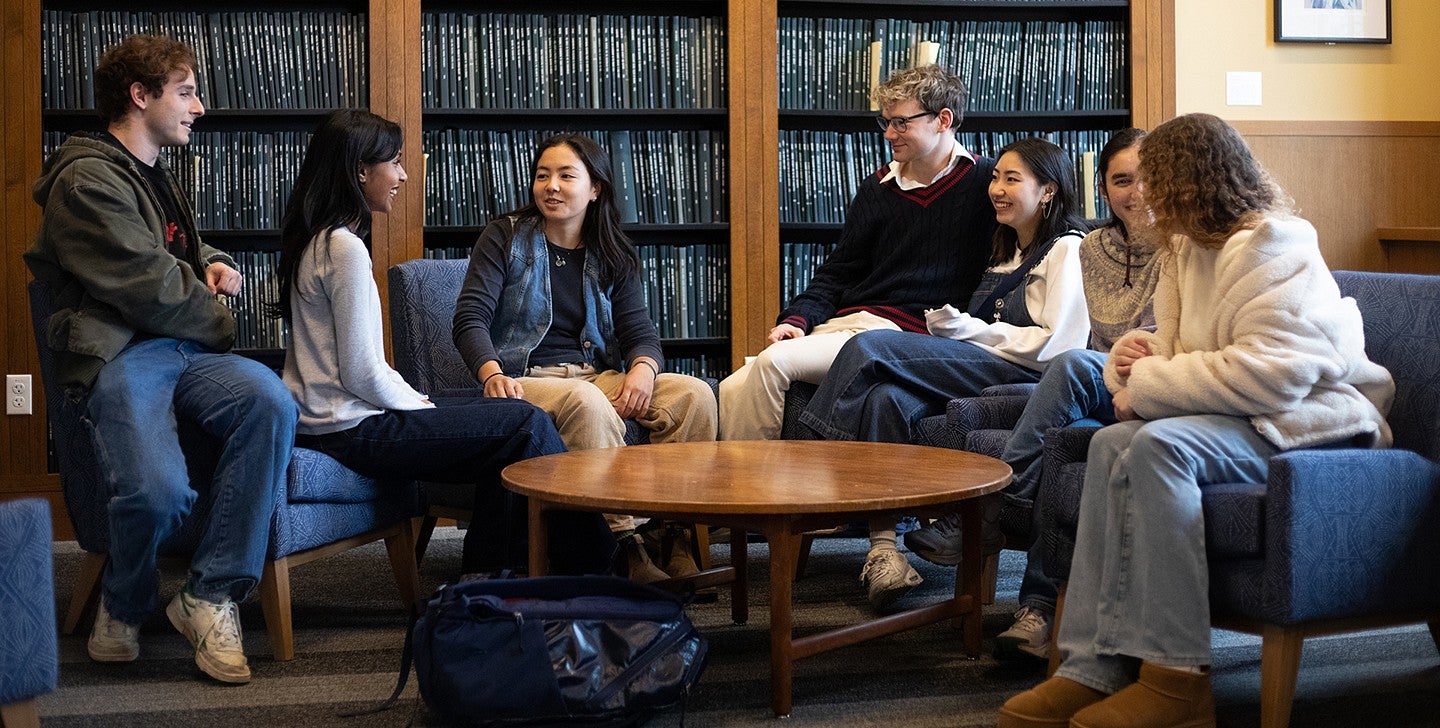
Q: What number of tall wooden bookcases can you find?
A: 3